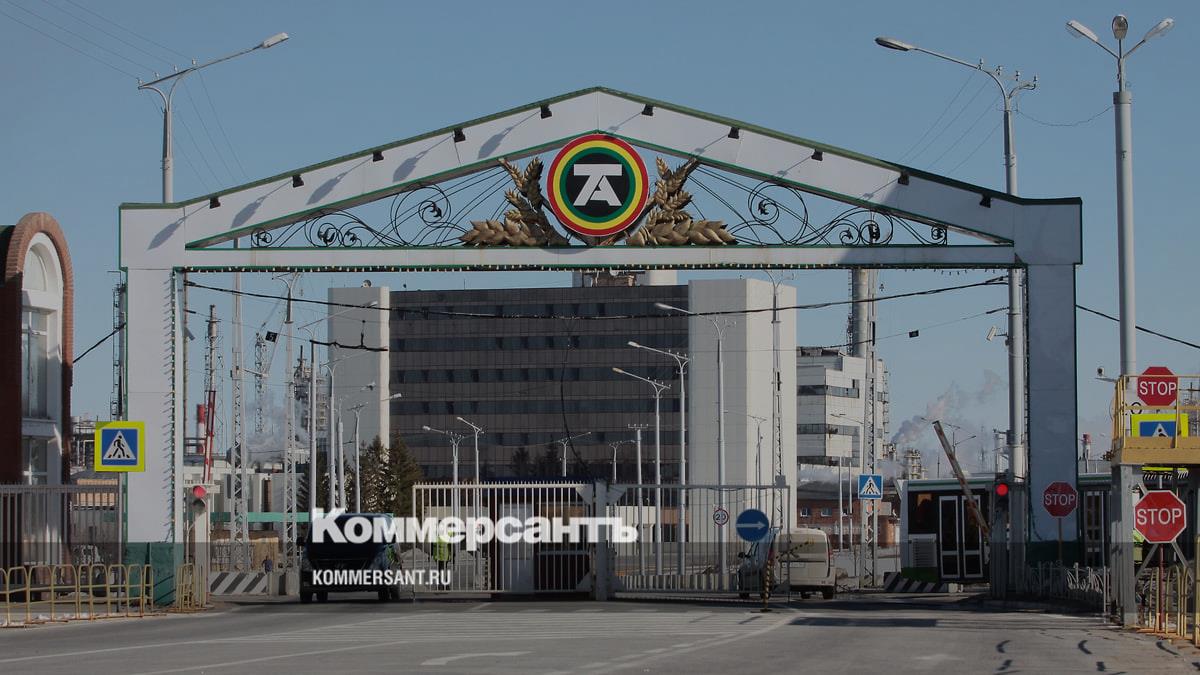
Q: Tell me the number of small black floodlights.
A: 10